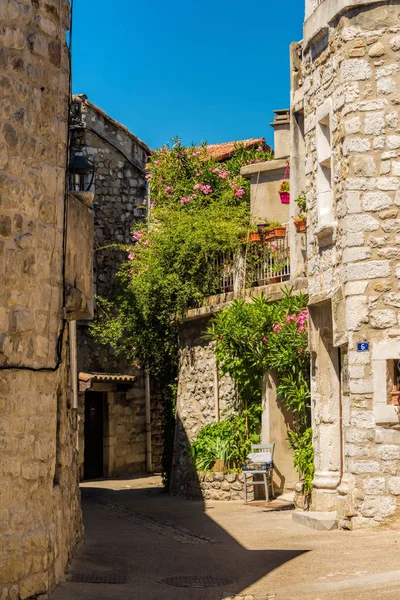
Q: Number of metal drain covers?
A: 2